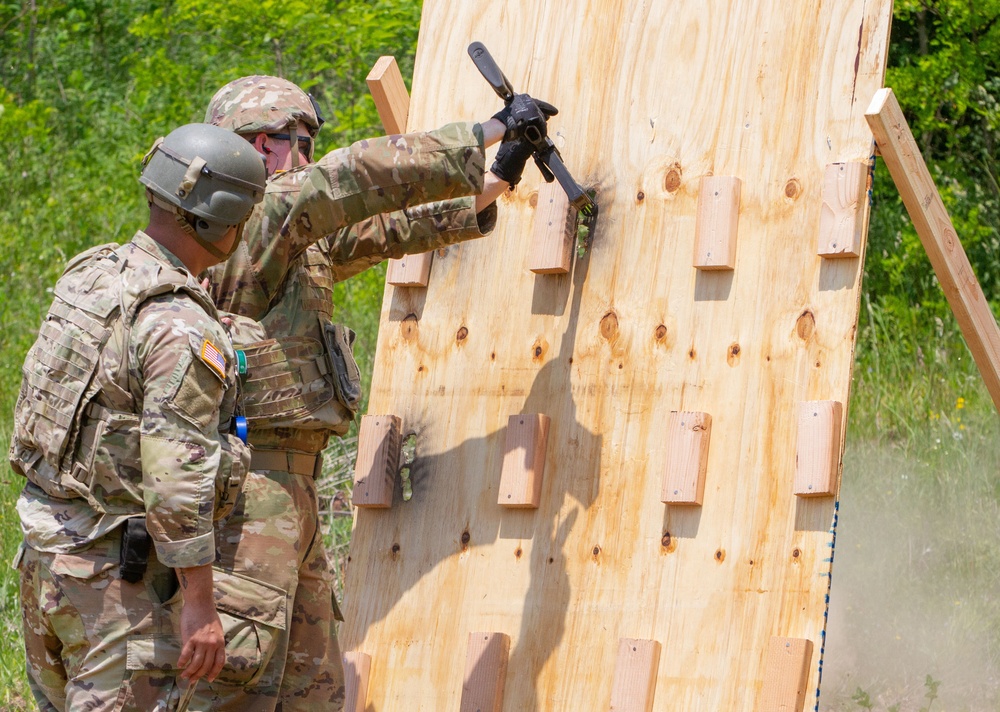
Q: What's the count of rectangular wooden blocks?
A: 12